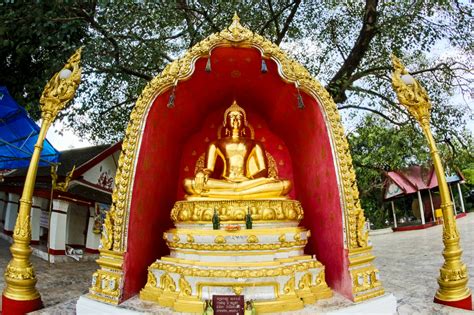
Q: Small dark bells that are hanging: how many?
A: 4